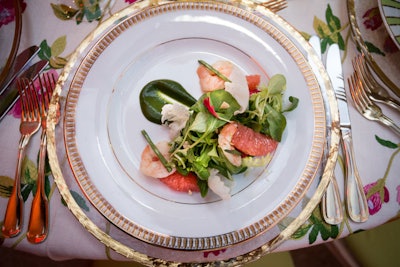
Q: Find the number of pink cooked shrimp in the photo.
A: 3